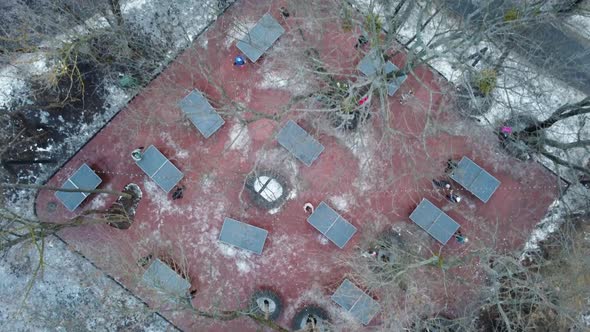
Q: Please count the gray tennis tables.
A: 12